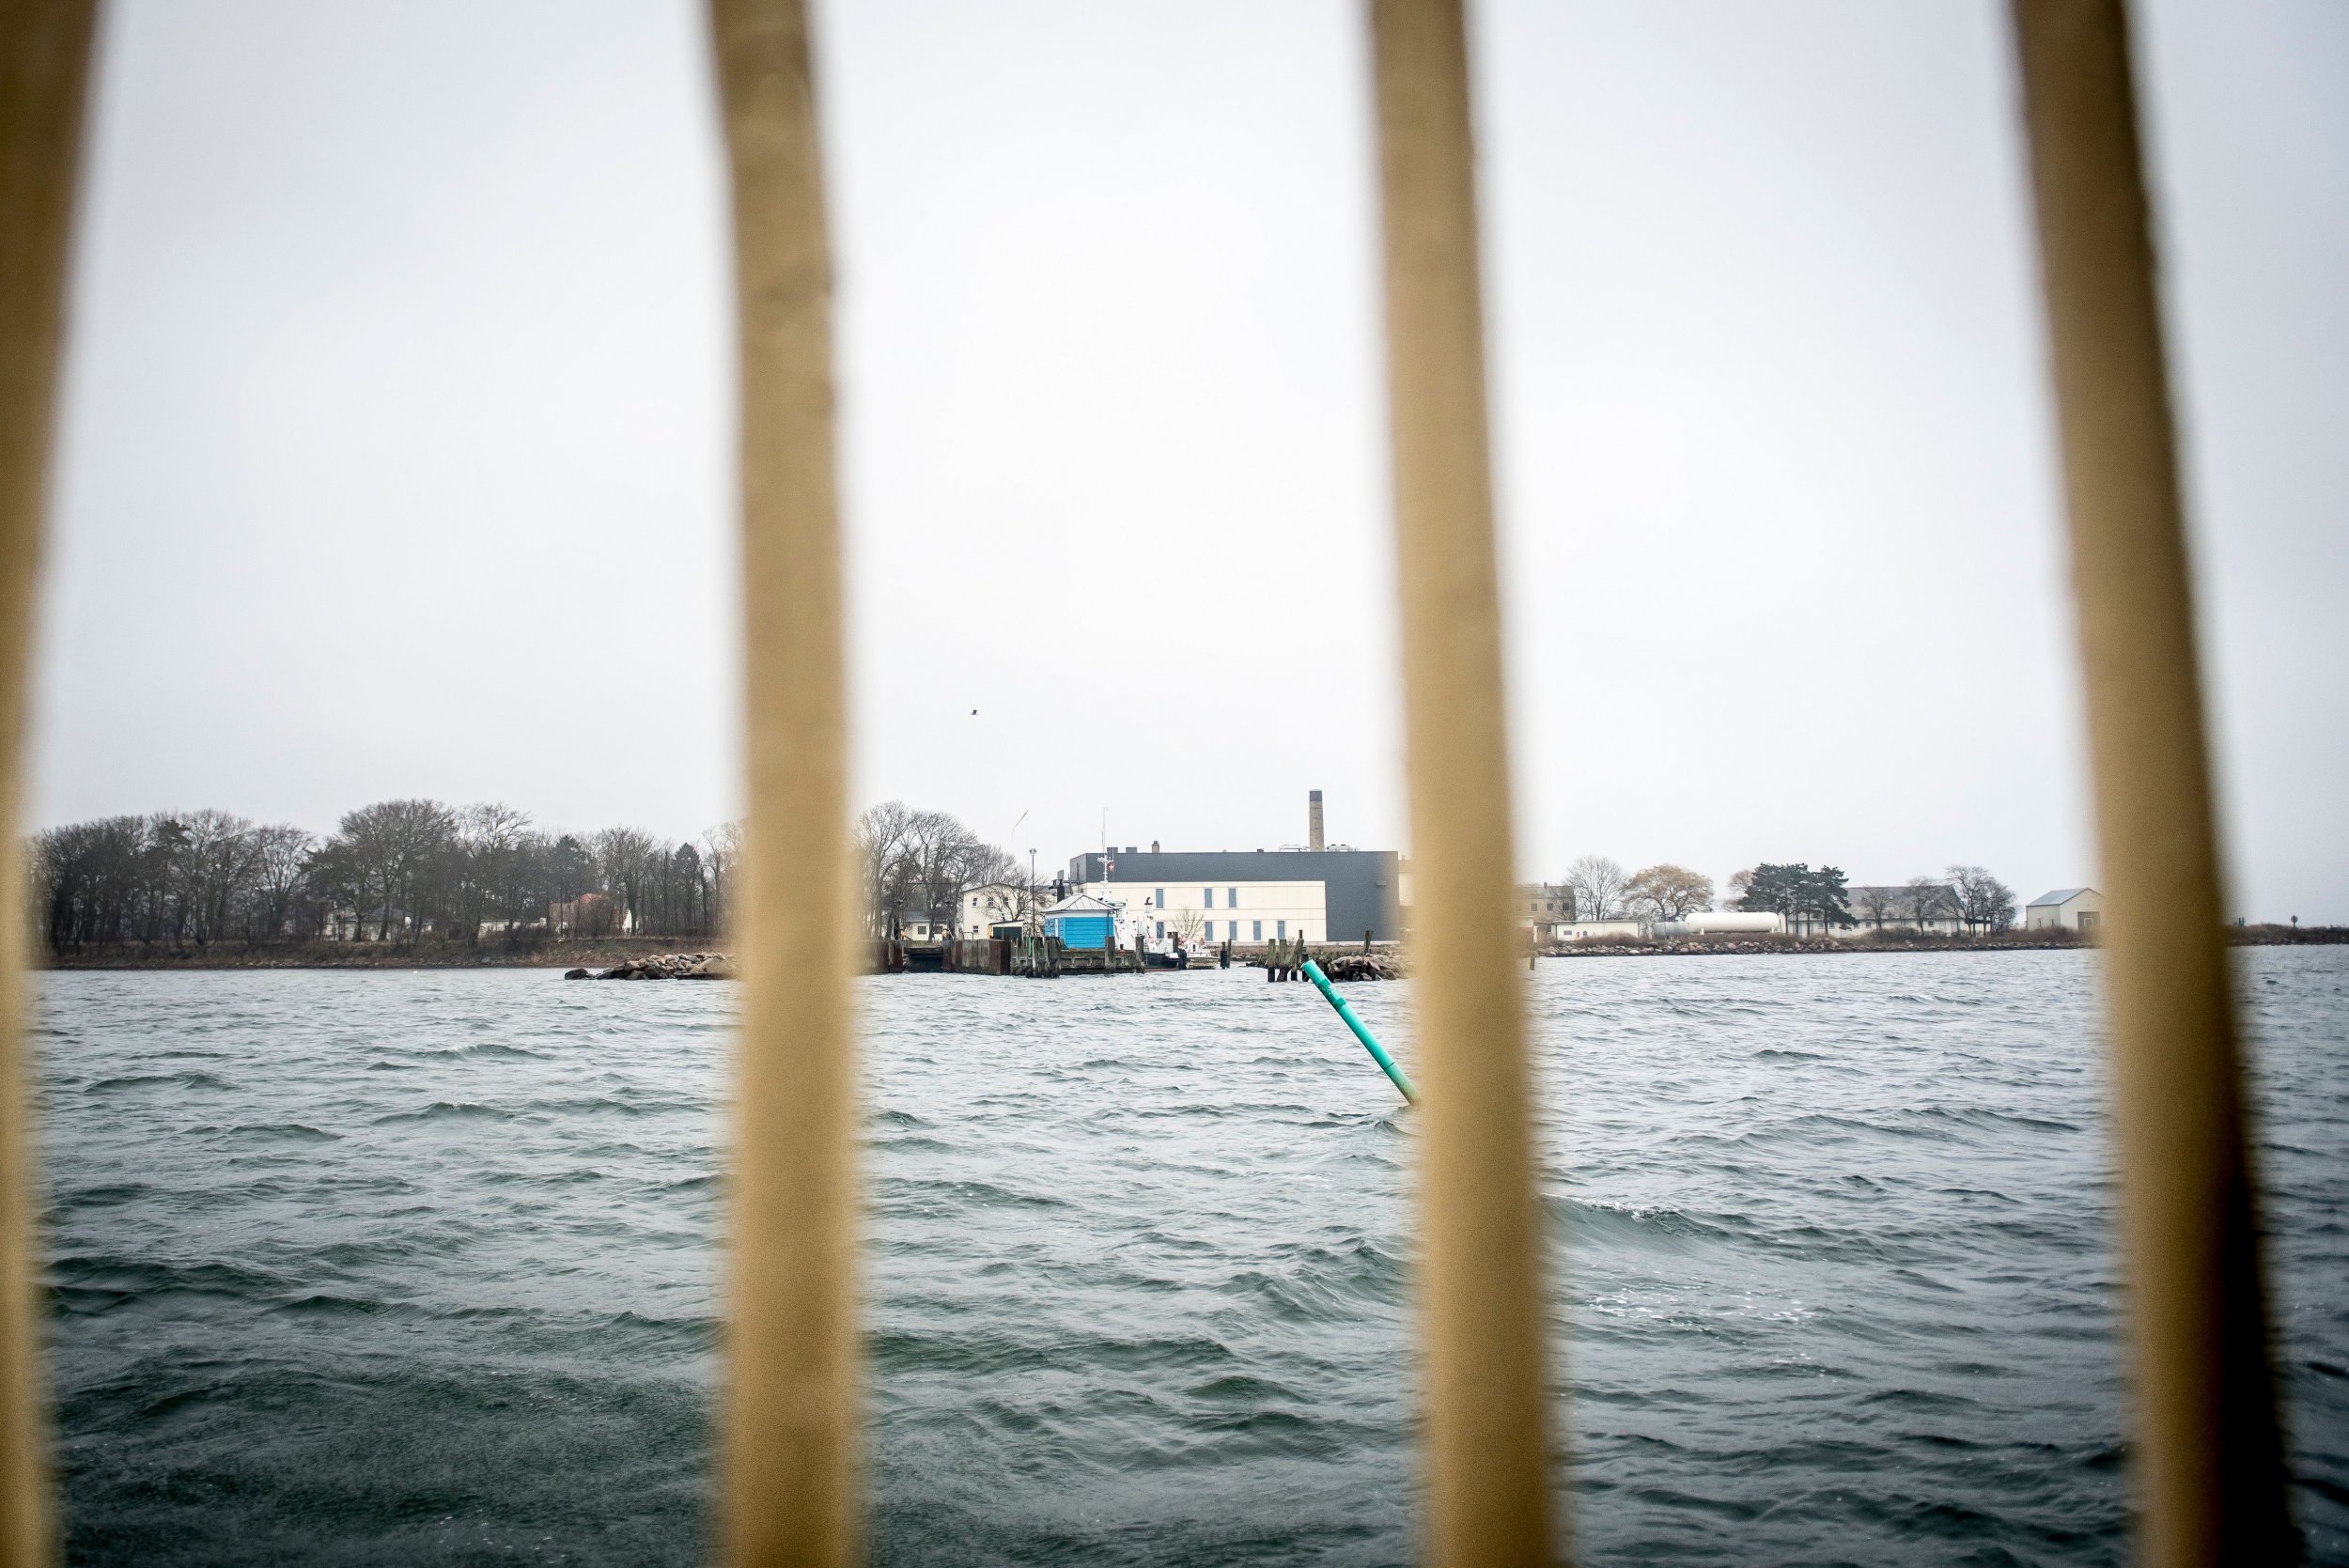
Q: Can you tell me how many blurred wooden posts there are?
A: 4